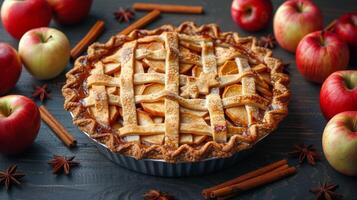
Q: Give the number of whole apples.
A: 11